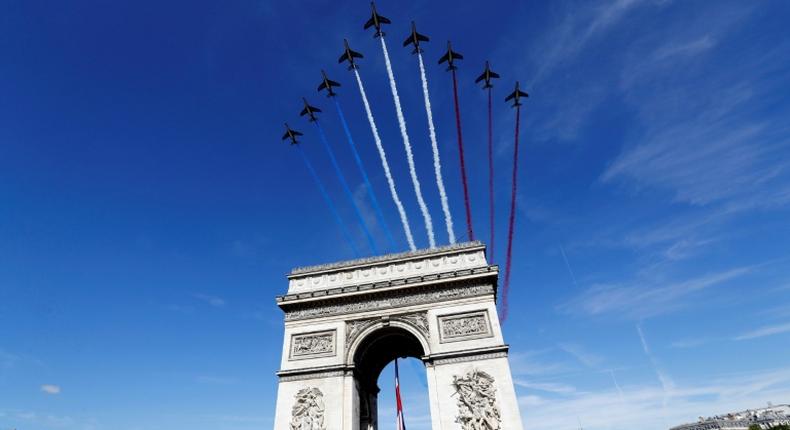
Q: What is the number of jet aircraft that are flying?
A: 9